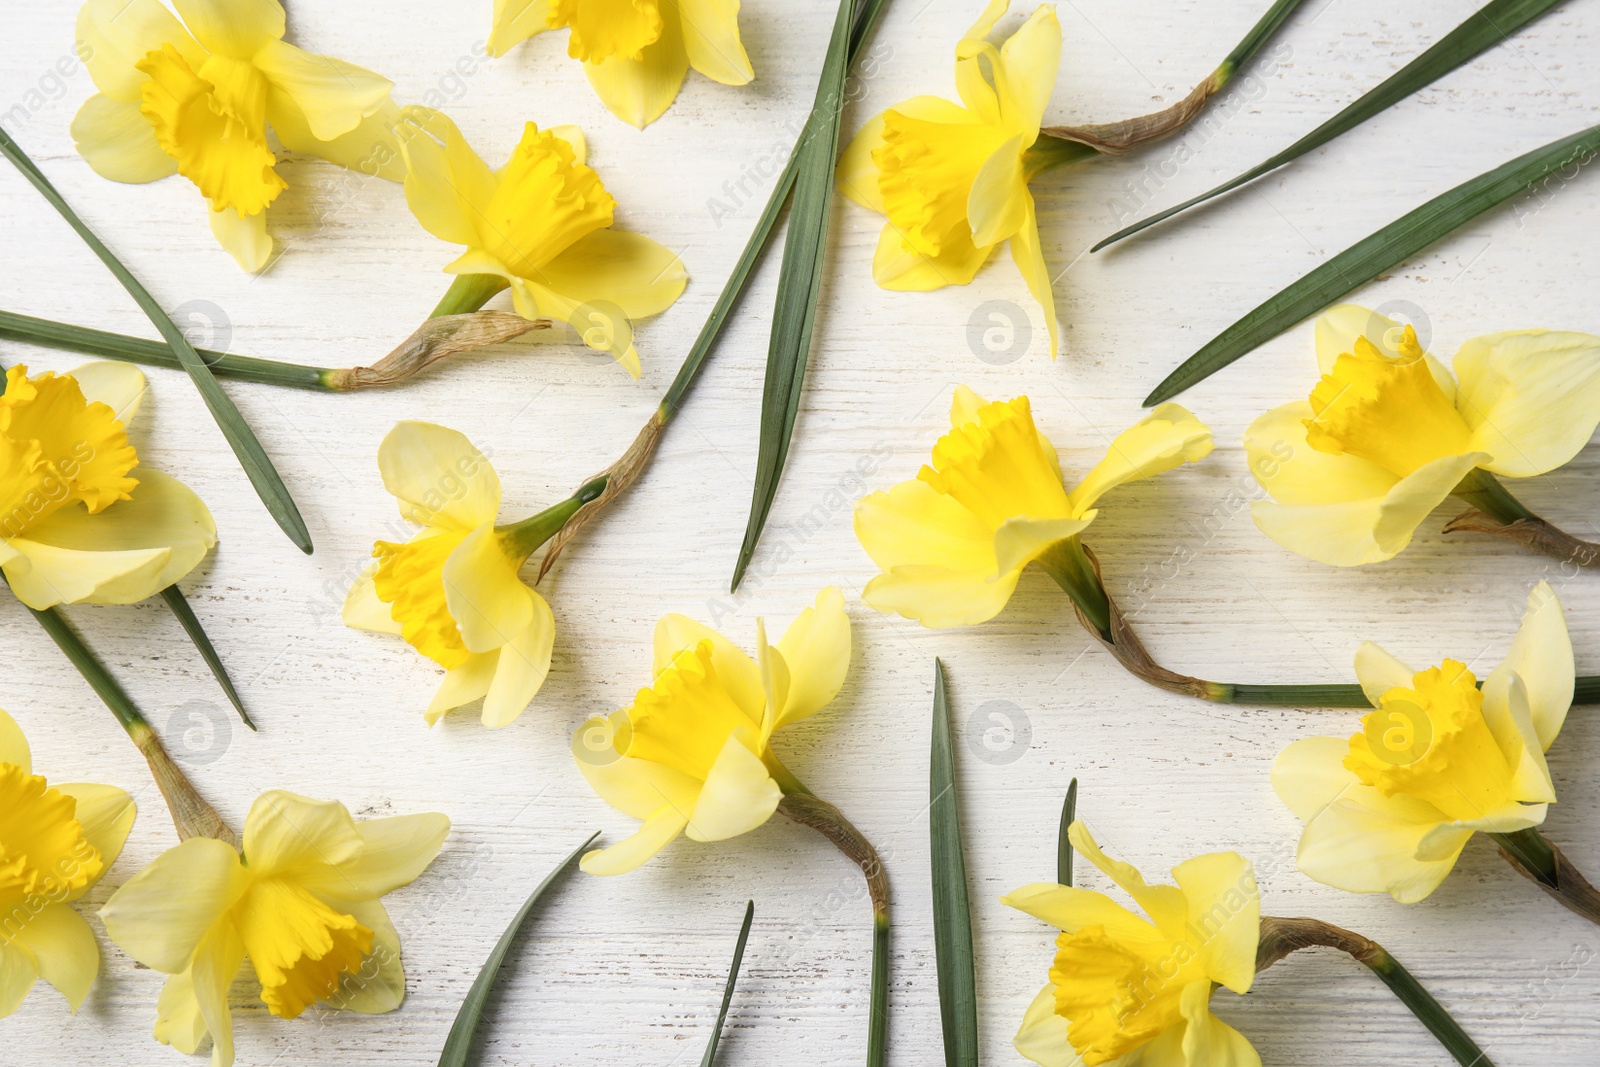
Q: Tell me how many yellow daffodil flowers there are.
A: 13